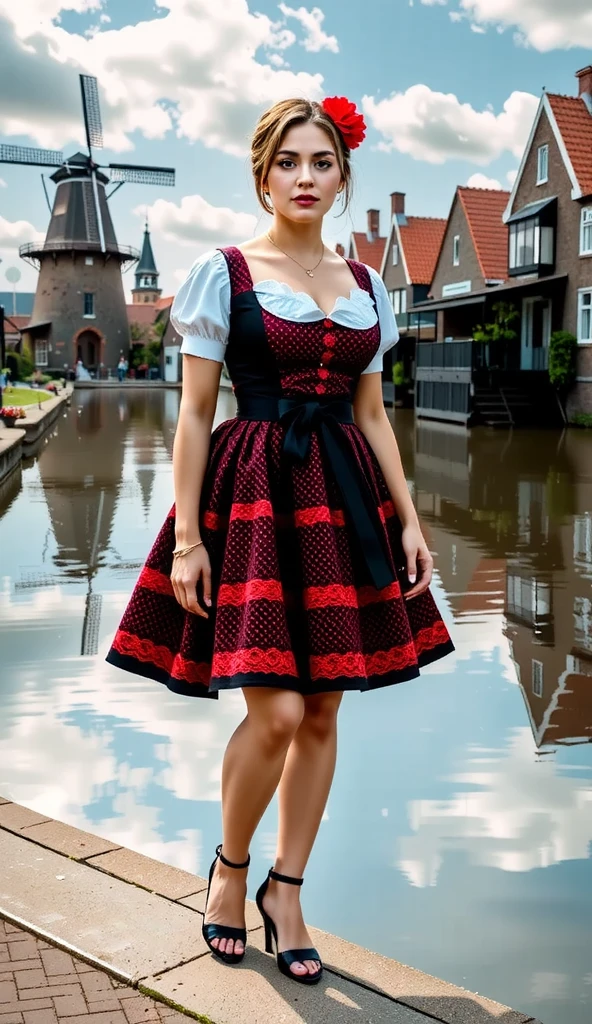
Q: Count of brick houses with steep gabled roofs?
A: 4